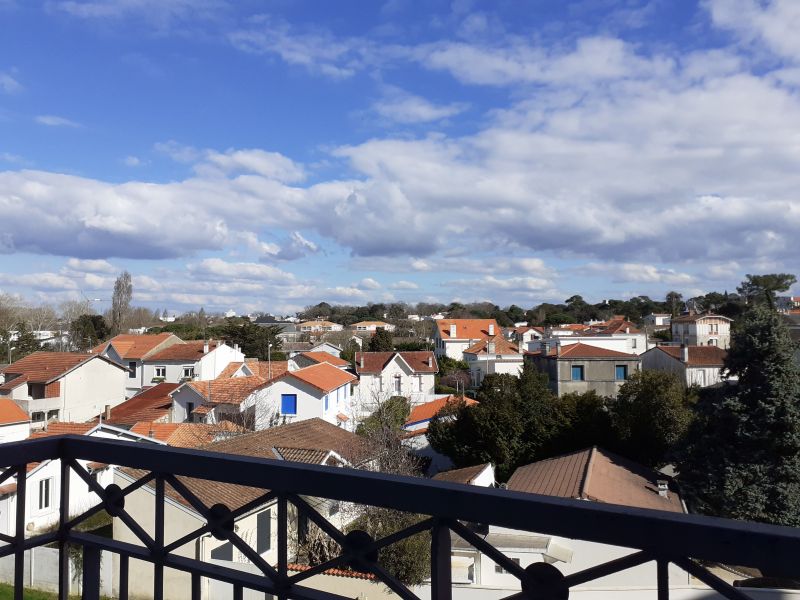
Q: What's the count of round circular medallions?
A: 4